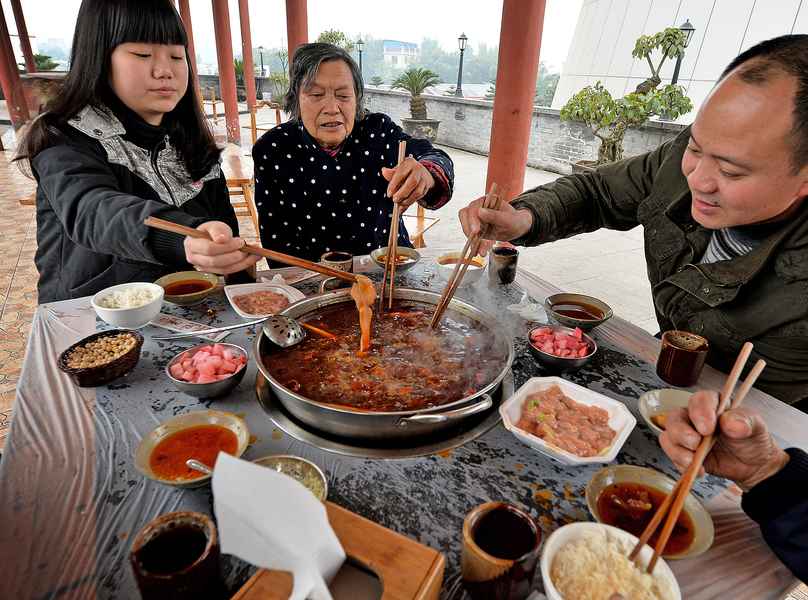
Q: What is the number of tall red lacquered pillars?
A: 7